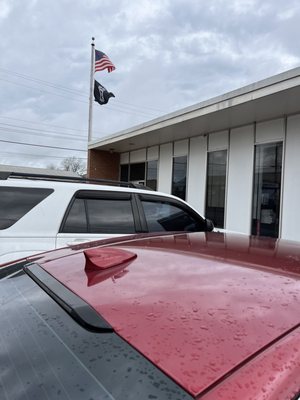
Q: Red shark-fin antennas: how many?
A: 1